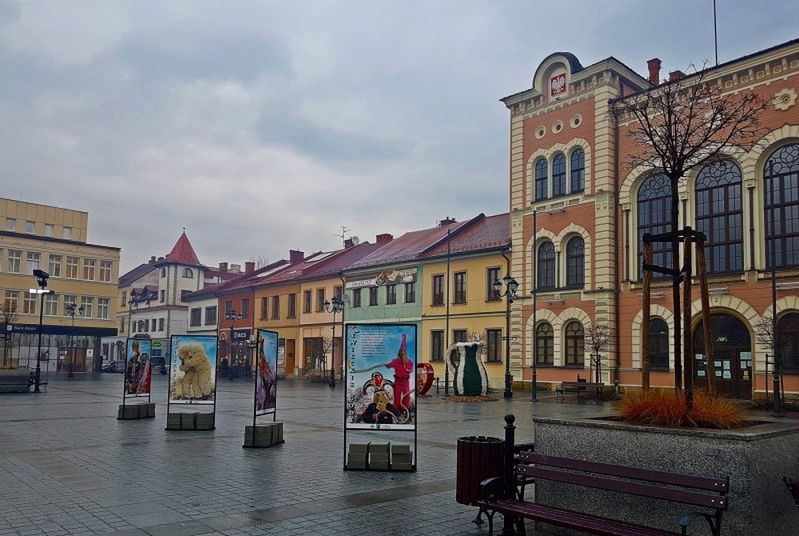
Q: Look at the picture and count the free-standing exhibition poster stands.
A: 4